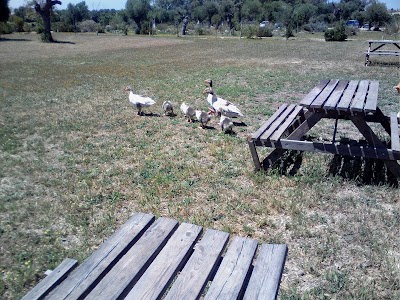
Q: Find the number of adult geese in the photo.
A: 3